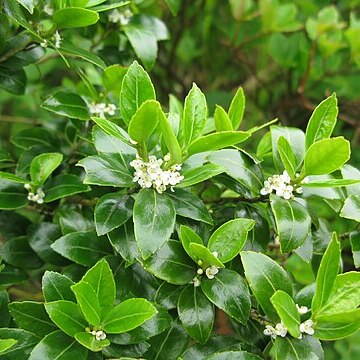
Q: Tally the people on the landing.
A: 0